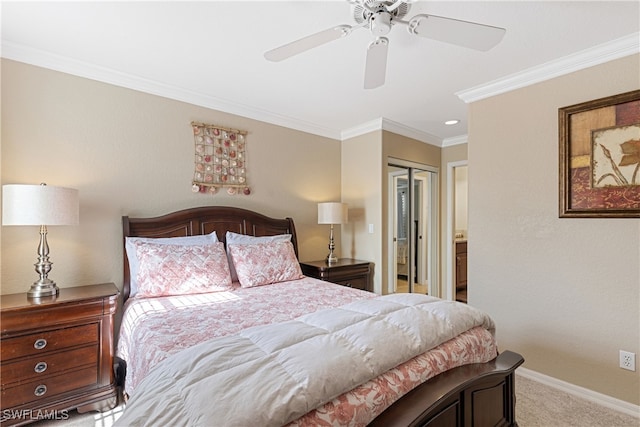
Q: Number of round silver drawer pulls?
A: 3